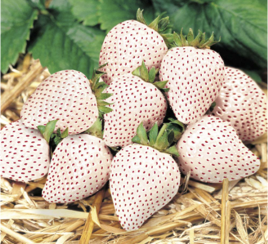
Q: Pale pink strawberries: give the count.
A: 9